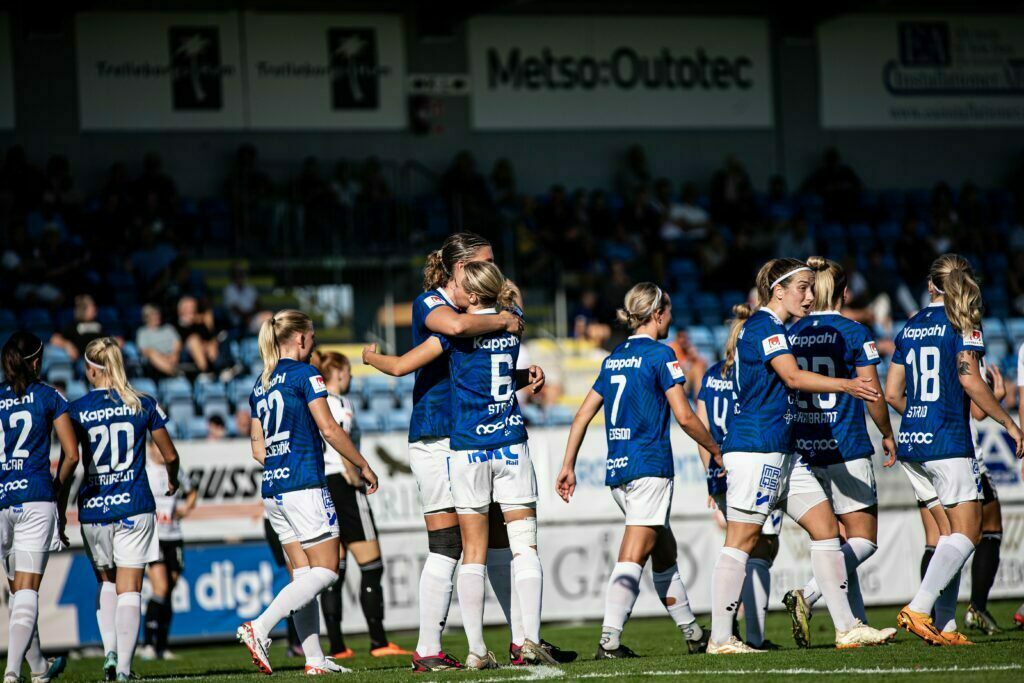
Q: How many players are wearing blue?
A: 10